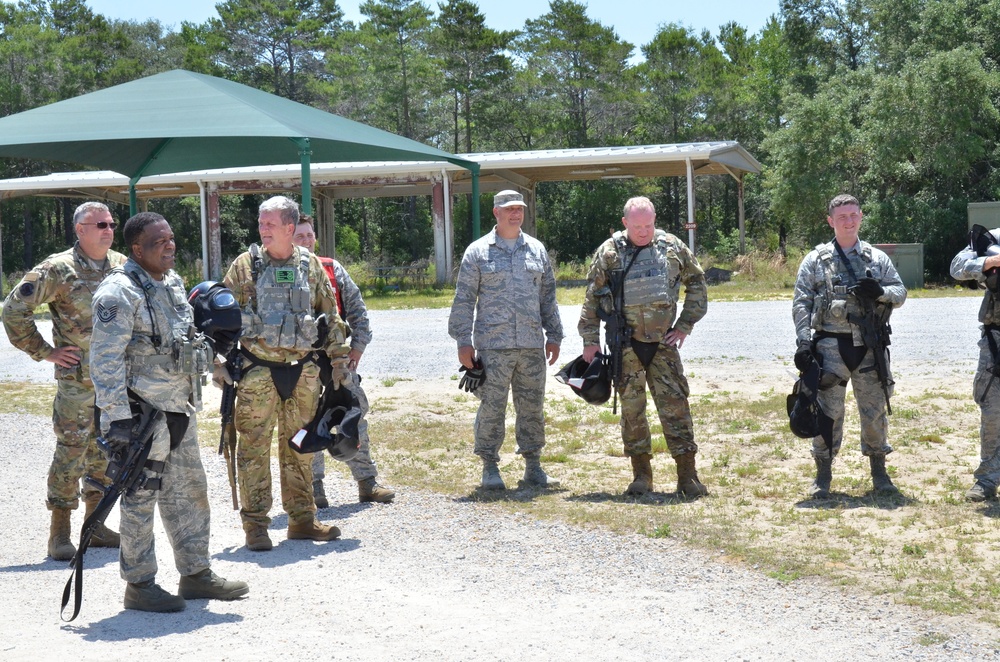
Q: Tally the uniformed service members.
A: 8